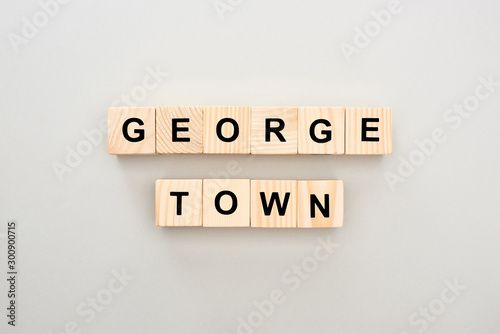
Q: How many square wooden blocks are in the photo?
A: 10